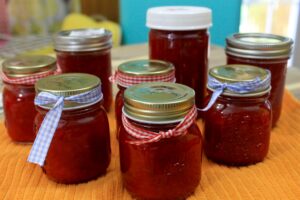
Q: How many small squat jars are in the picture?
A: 5